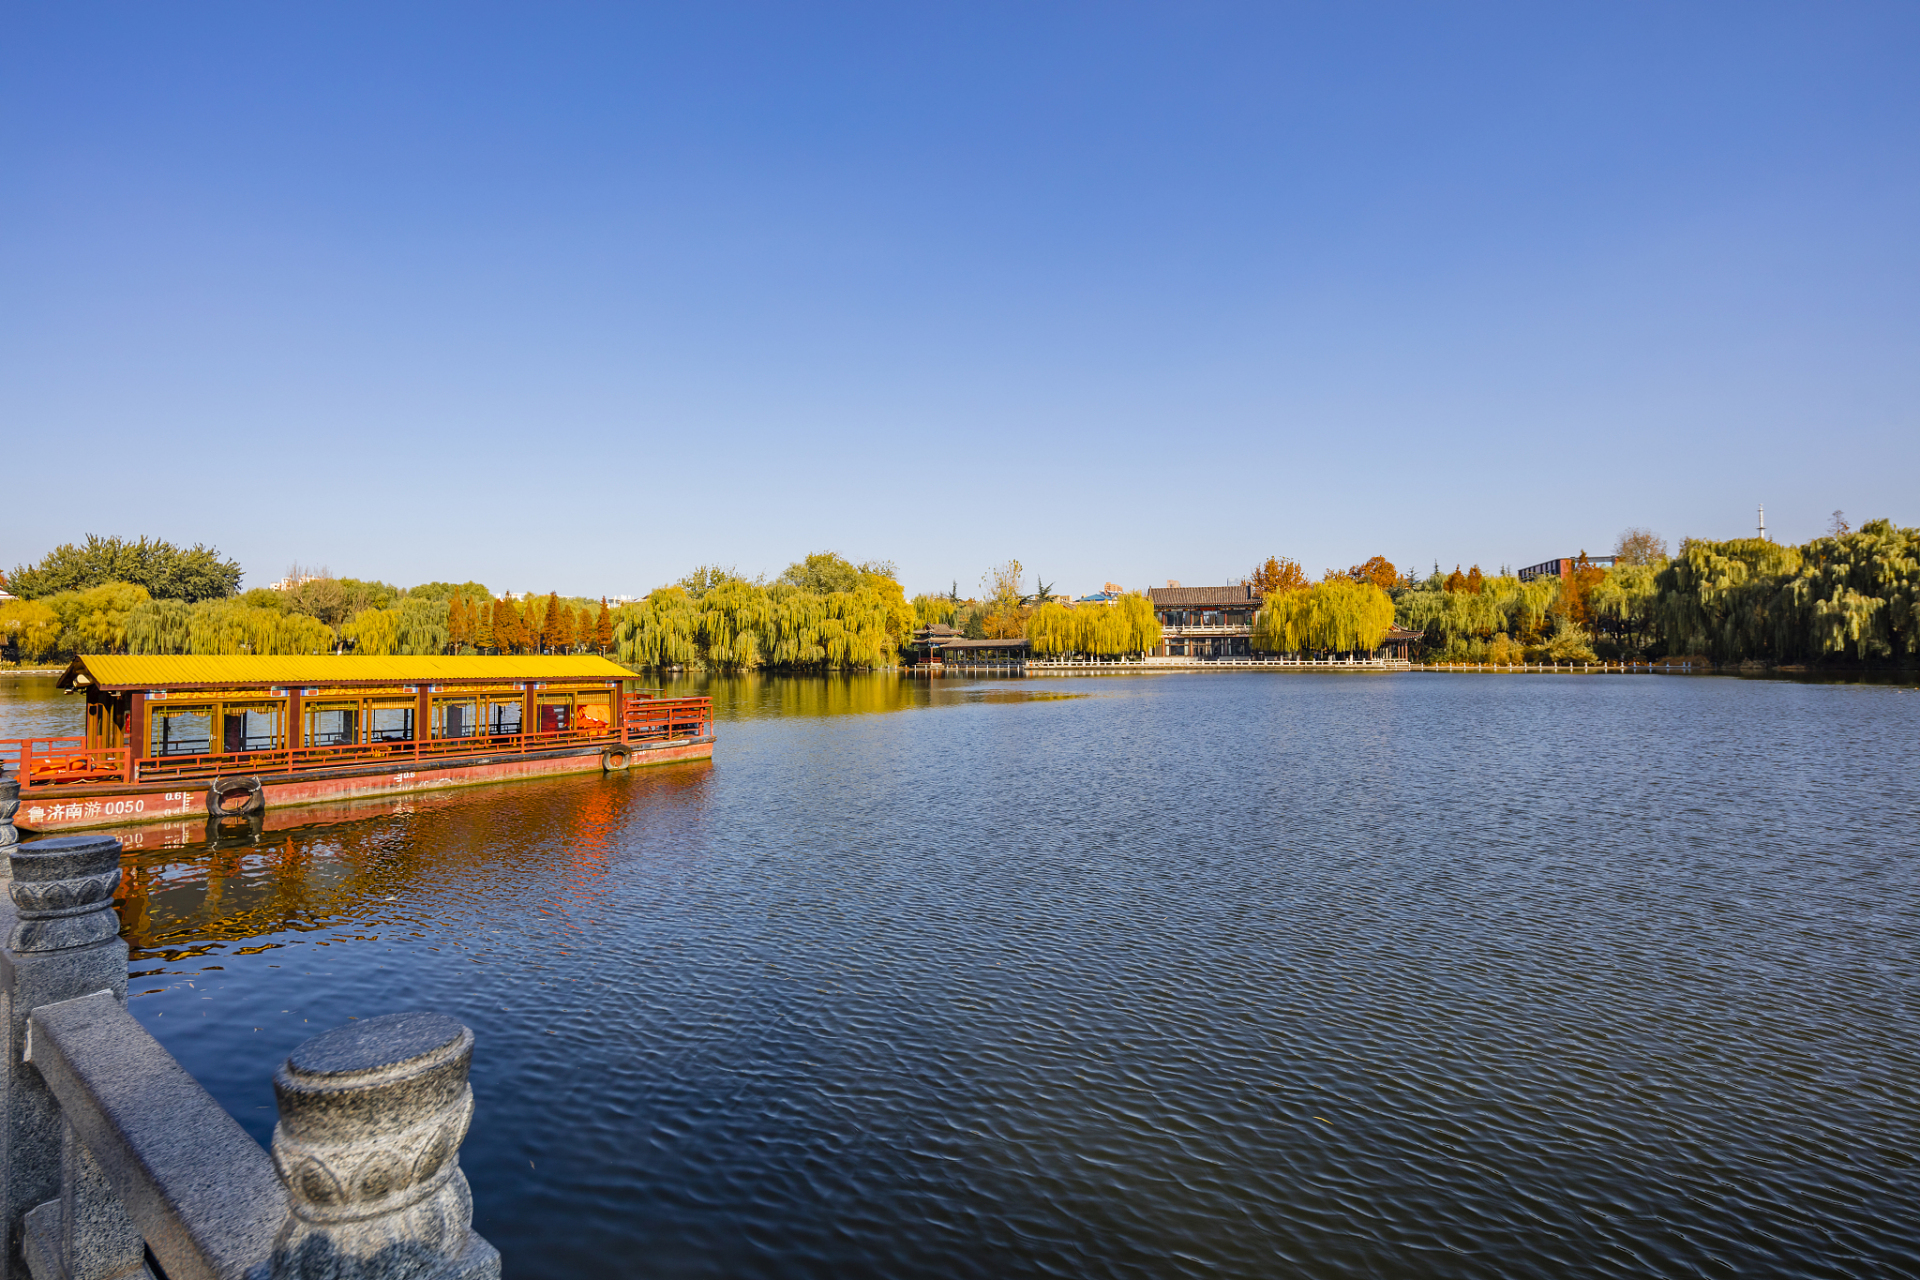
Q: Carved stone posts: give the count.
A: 3